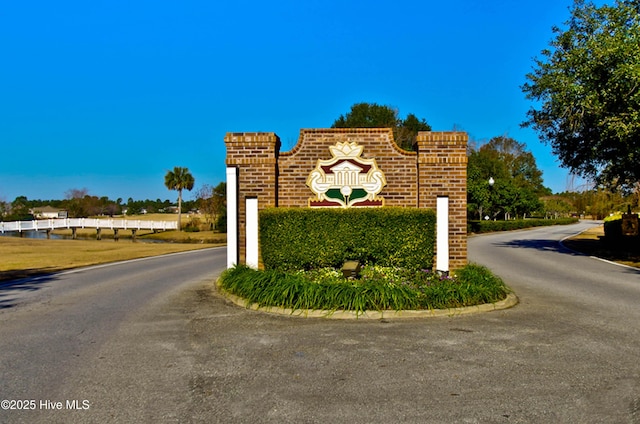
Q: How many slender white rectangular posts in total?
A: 3